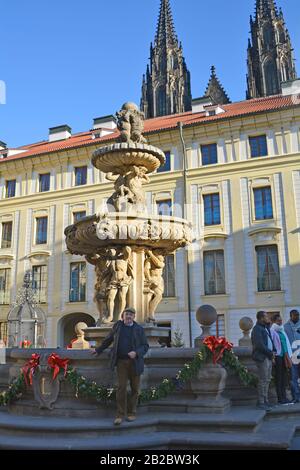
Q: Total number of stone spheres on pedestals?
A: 3